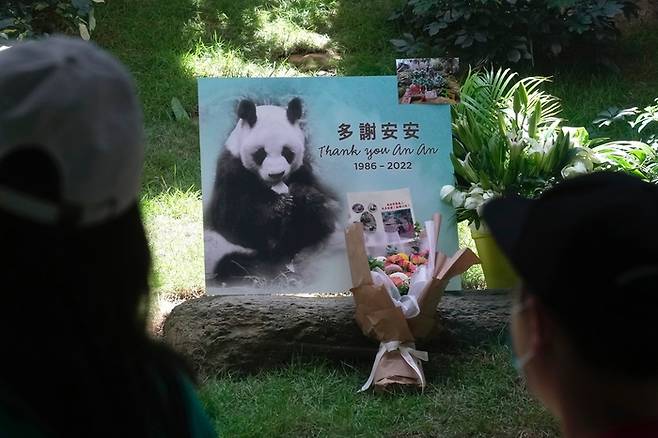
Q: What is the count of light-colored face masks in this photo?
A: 1